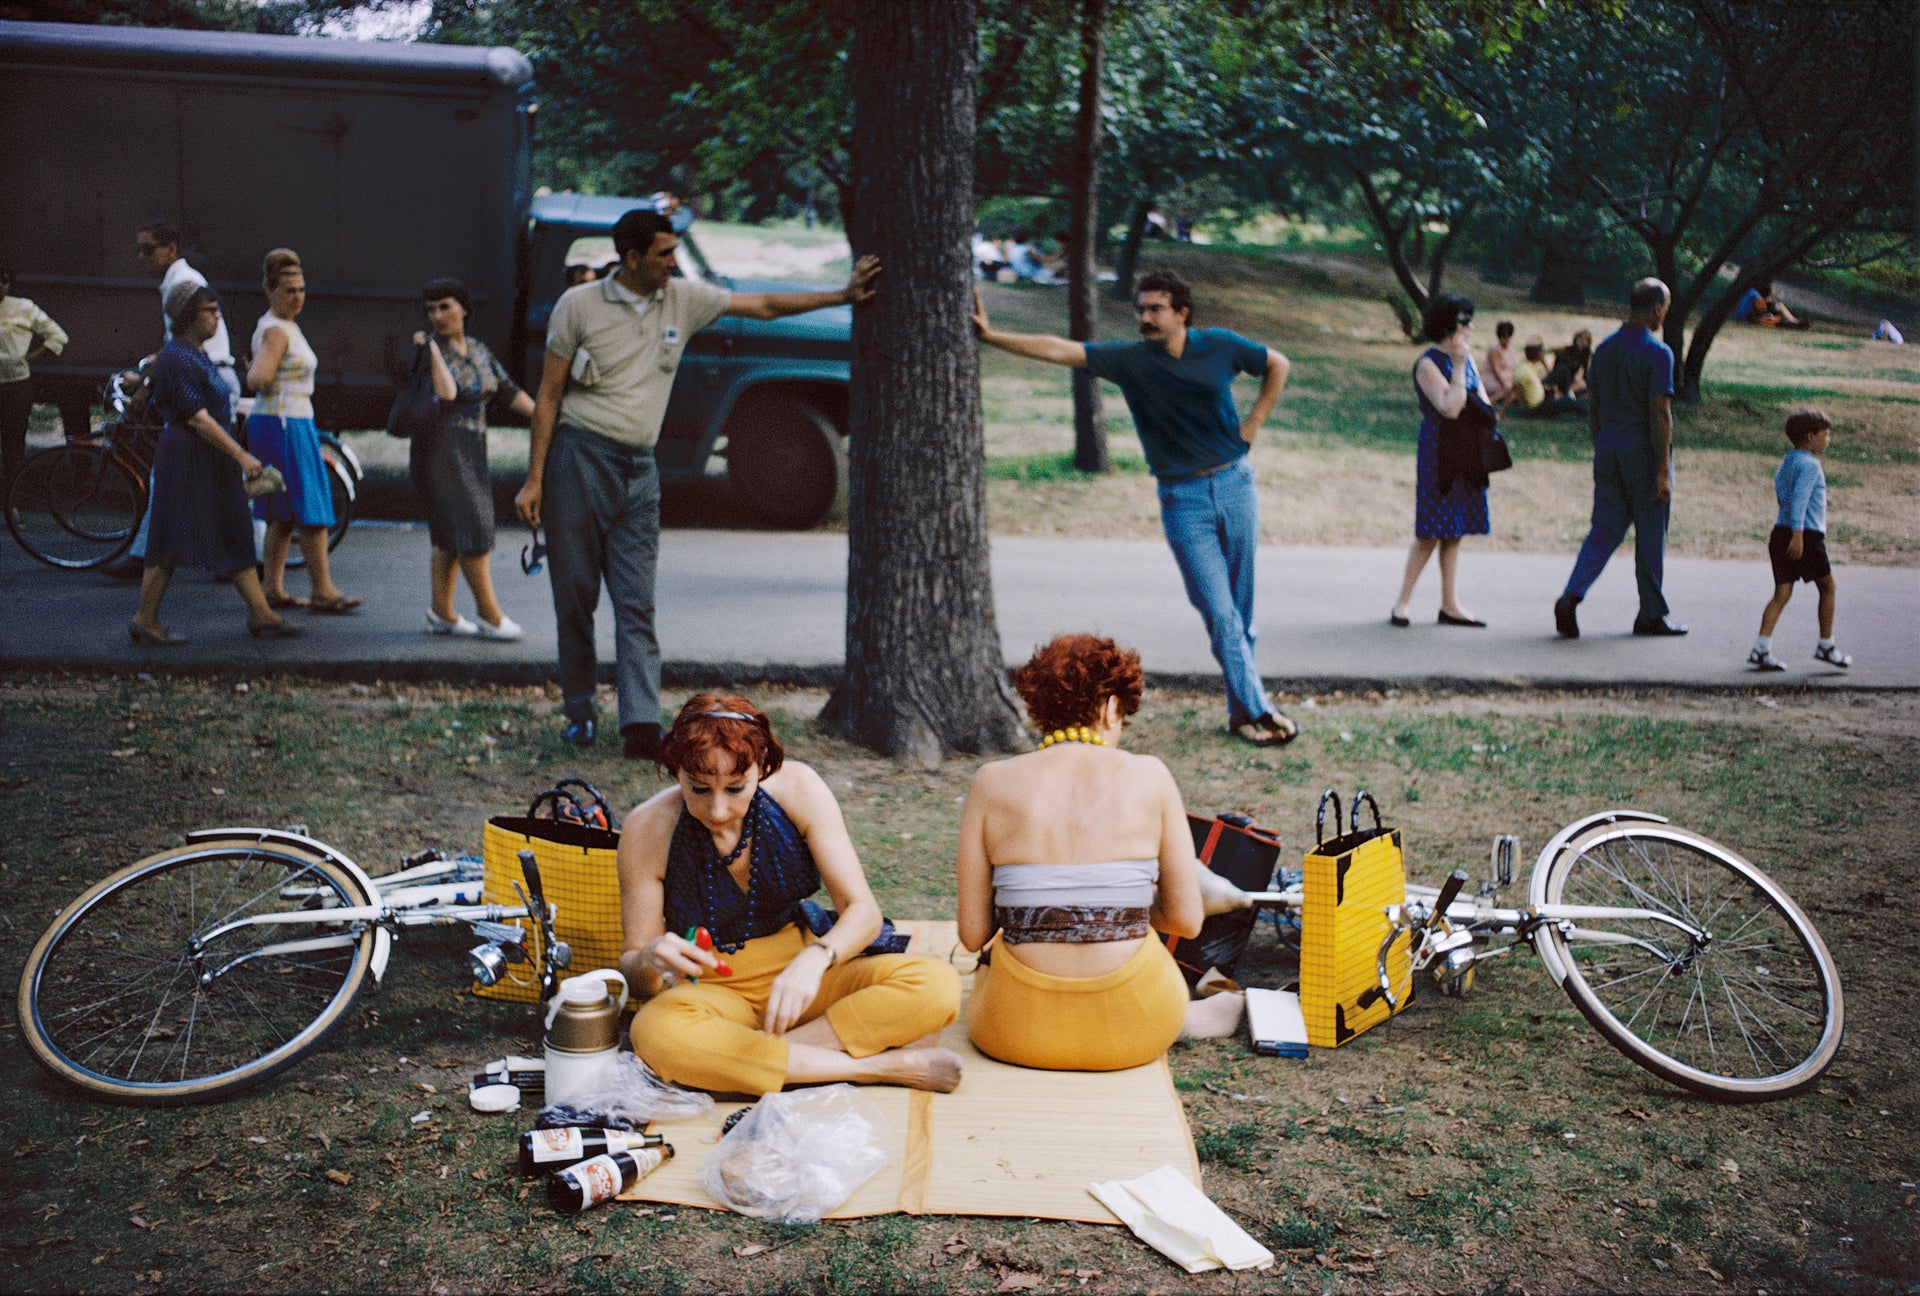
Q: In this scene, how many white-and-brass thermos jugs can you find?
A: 1